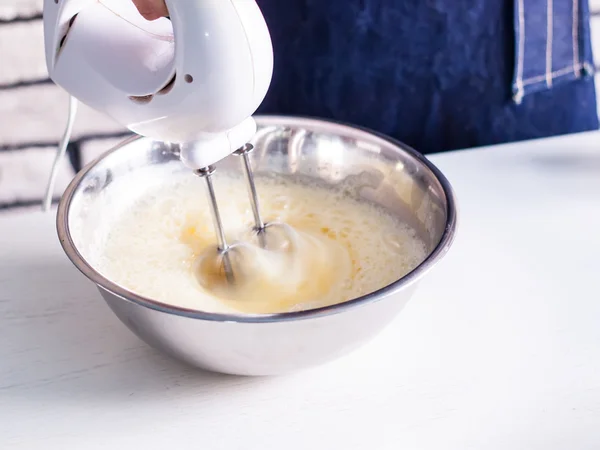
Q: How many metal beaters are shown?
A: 2